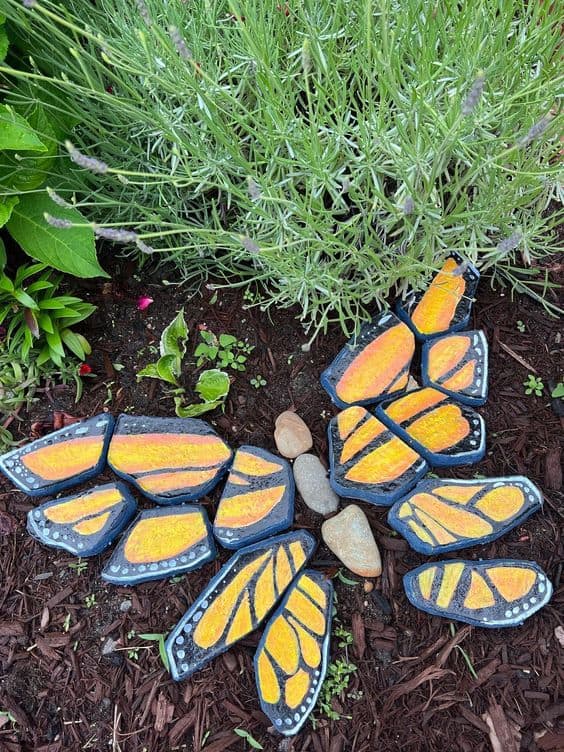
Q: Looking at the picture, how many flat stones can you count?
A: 14